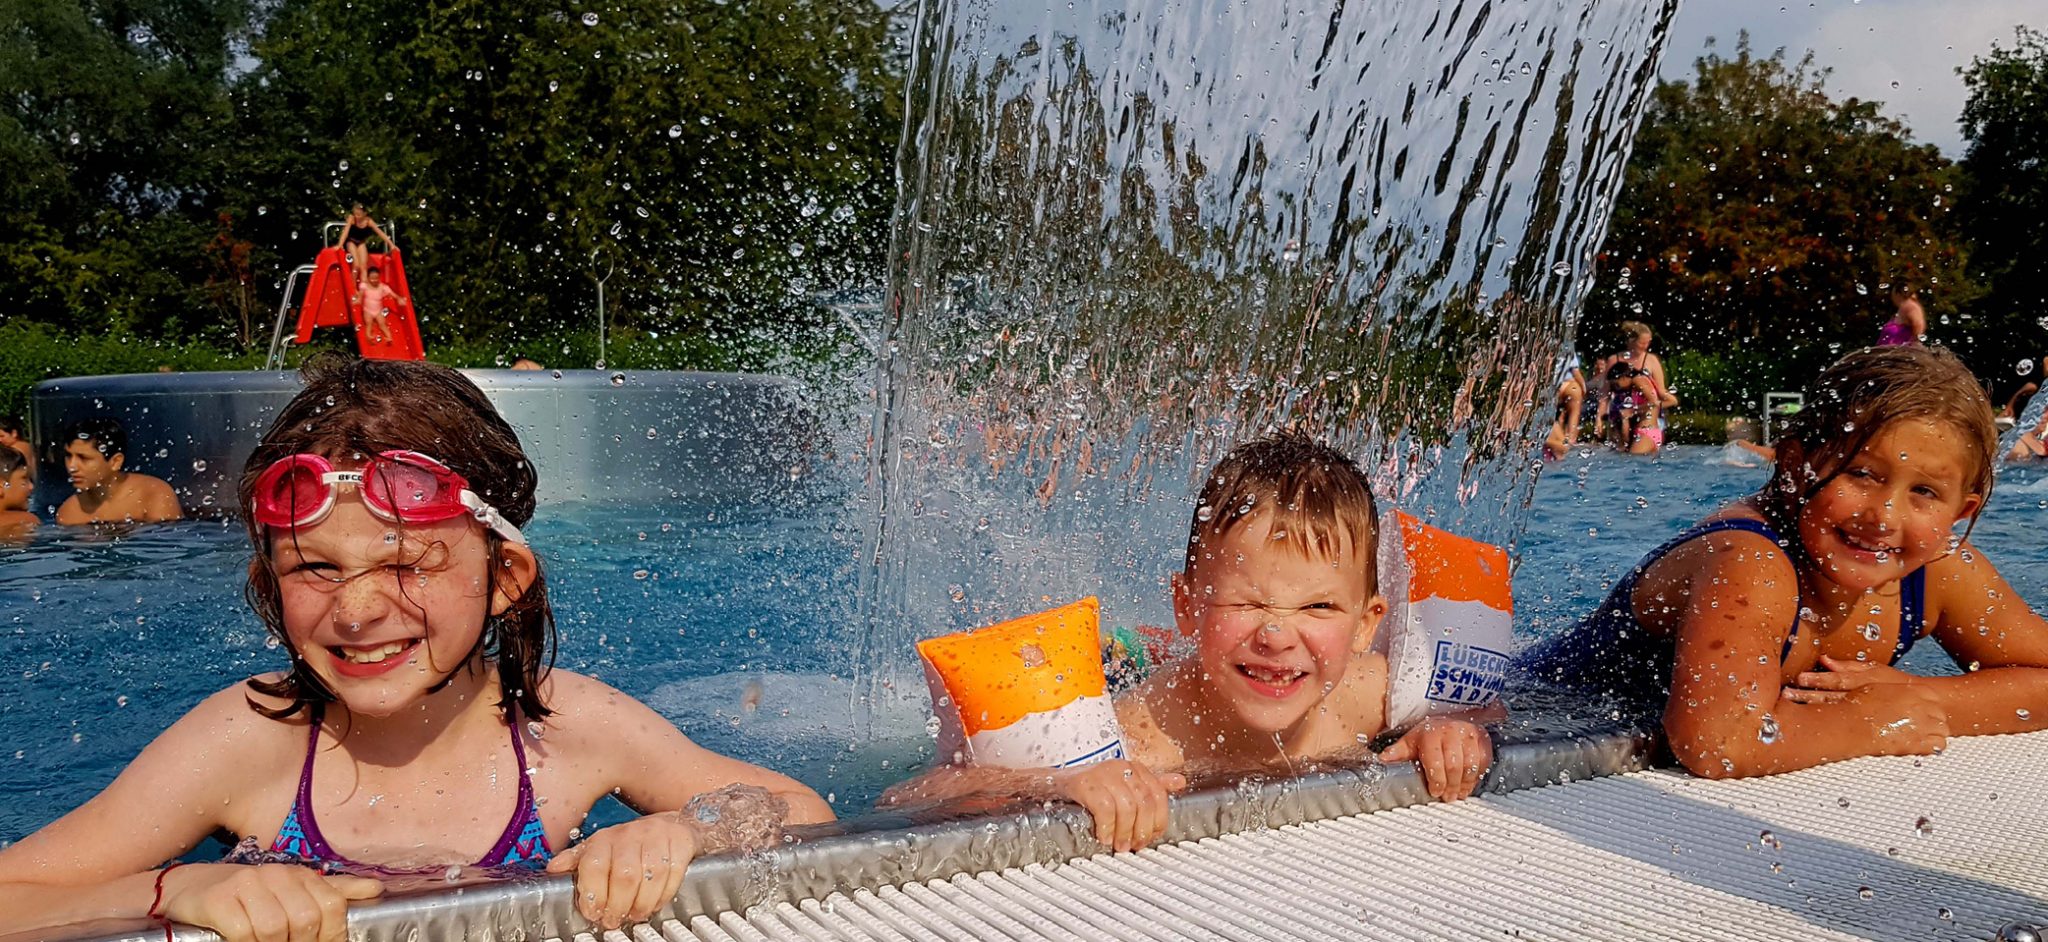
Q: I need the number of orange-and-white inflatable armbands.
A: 2